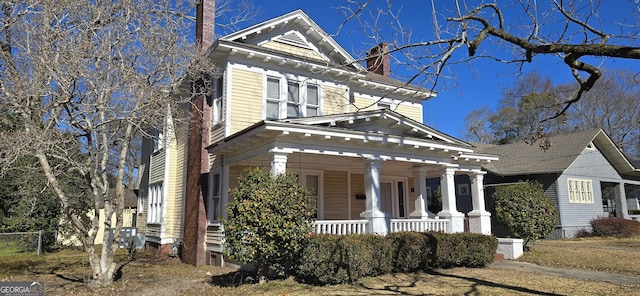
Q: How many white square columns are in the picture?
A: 5